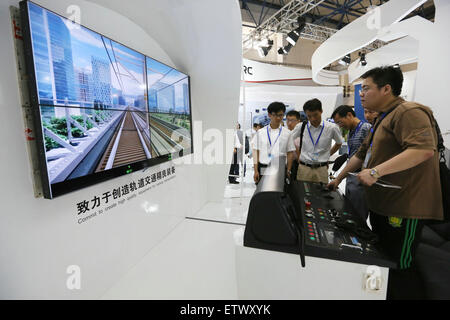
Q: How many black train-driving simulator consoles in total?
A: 1